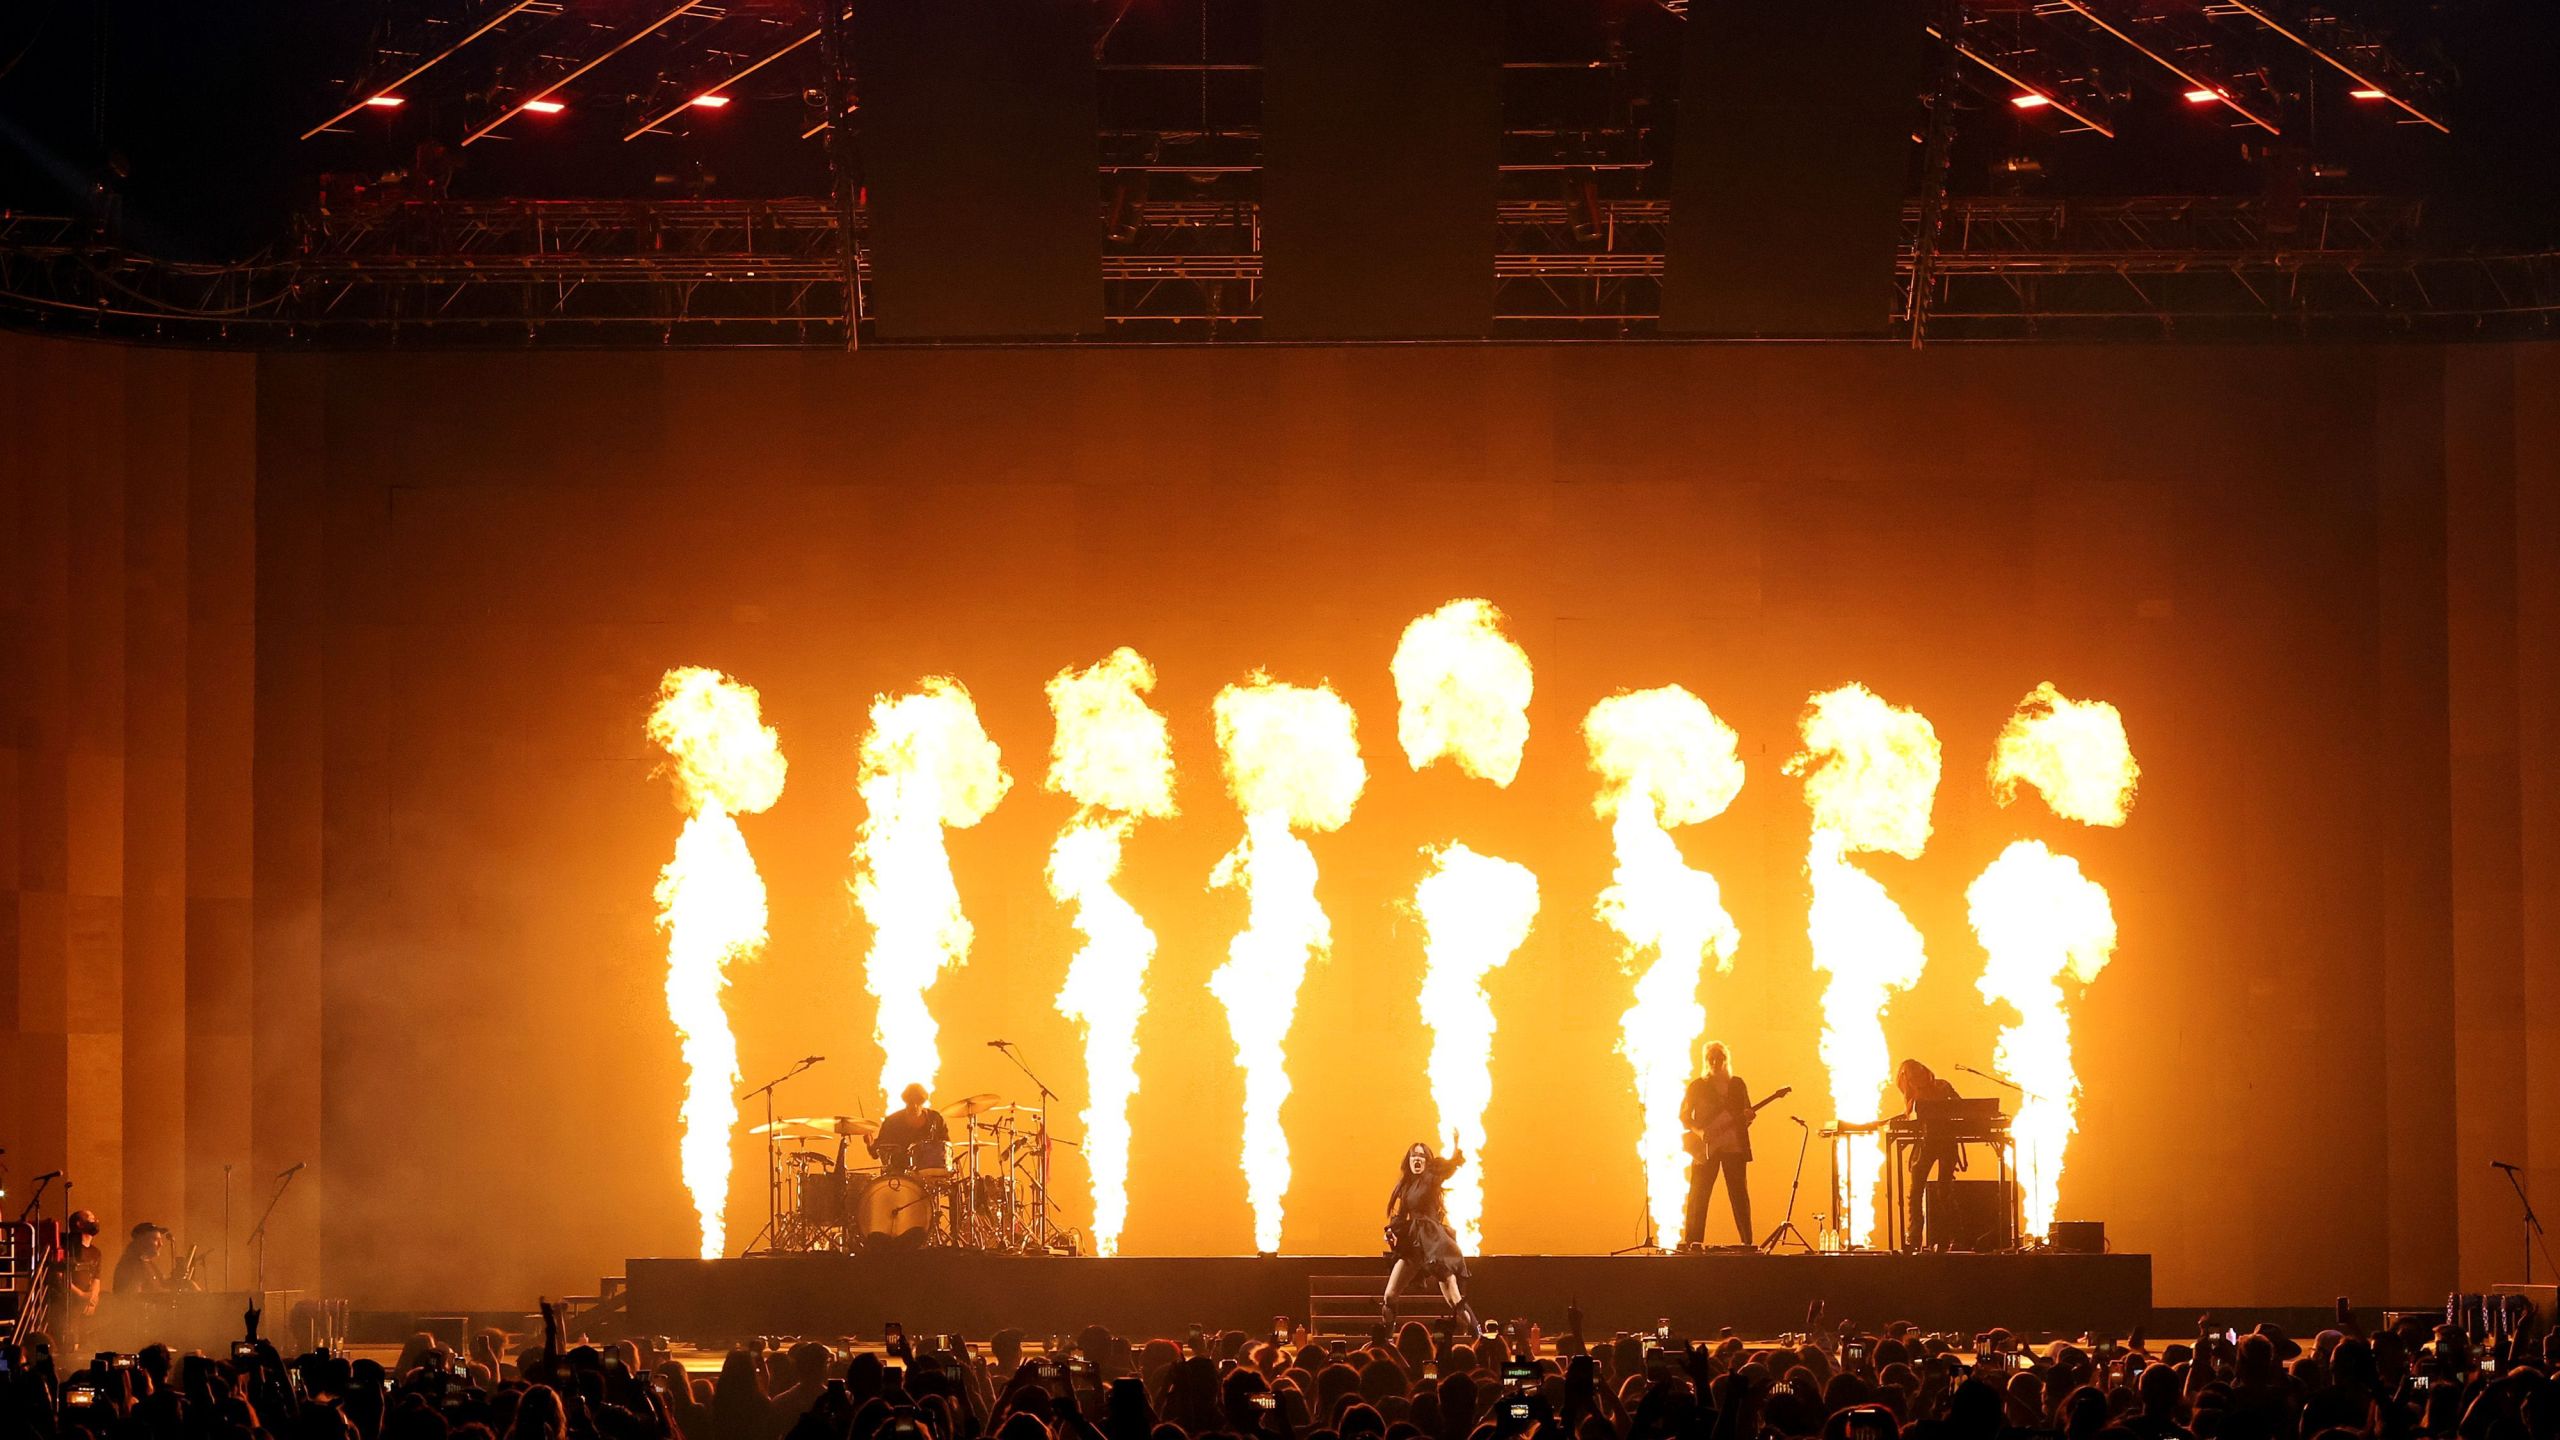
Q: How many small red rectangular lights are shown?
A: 6